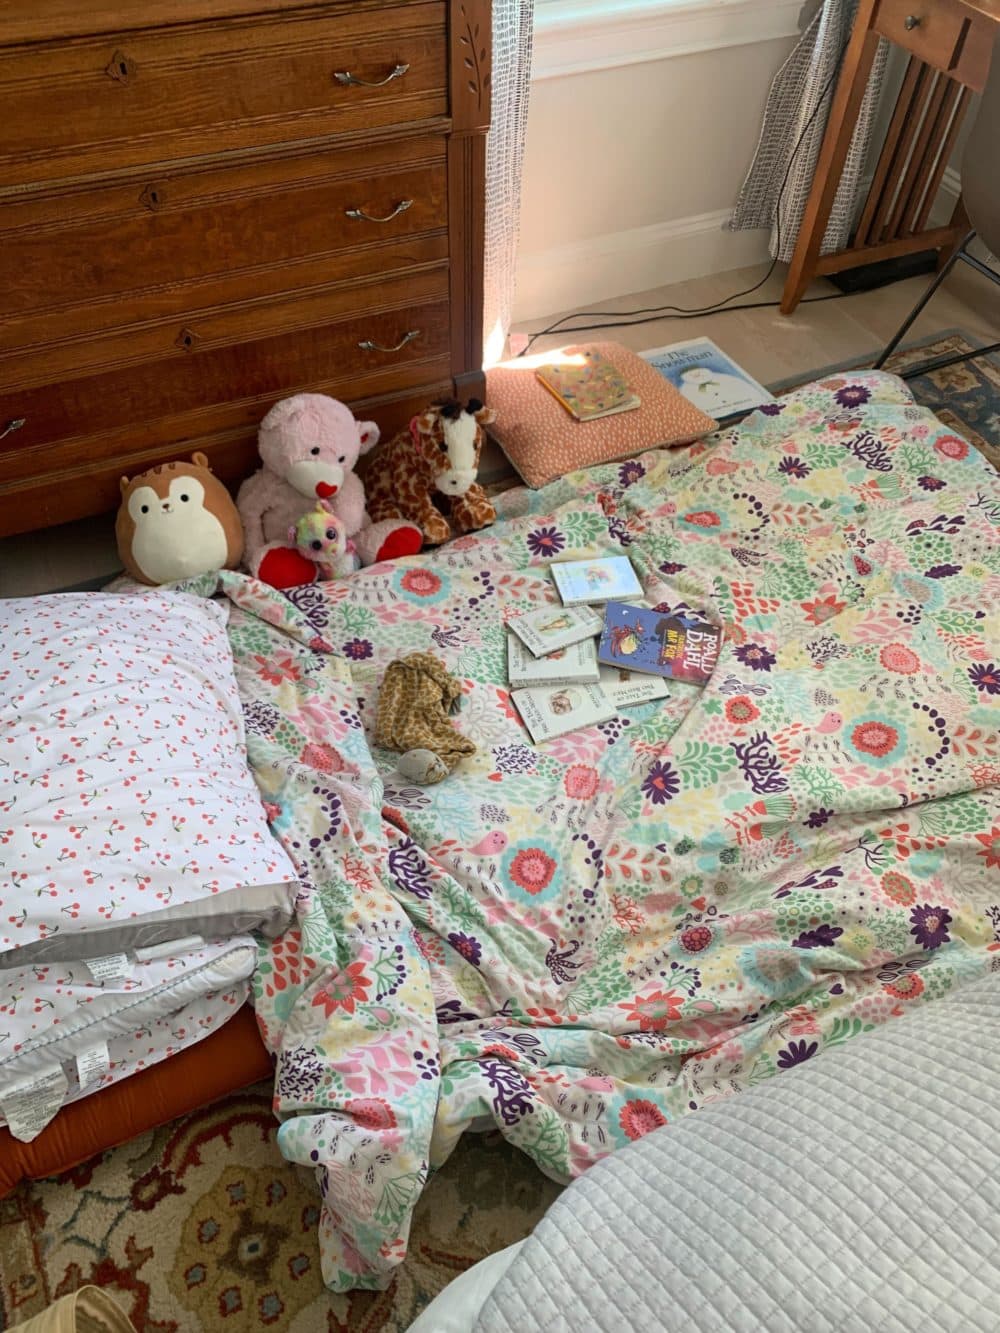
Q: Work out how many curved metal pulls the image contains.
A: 4